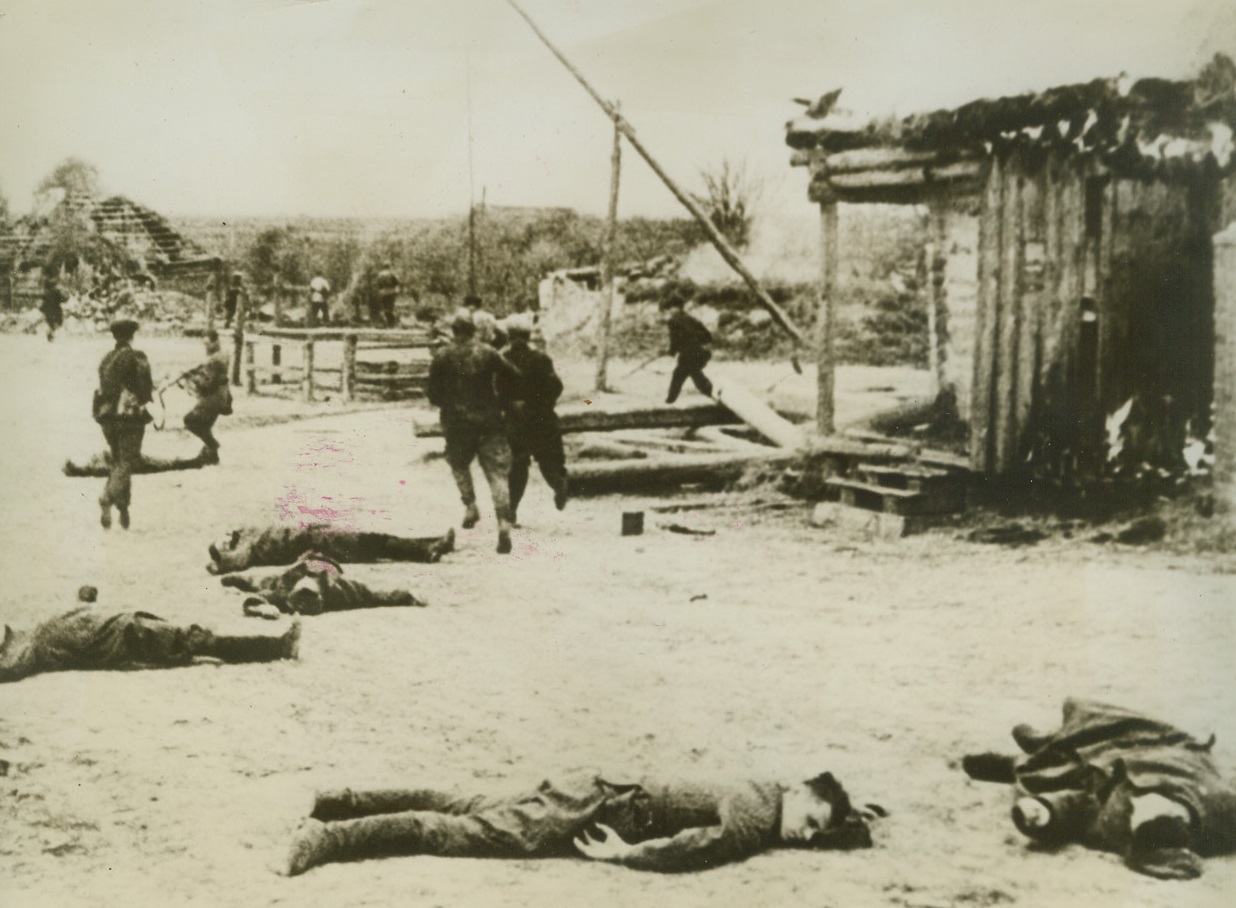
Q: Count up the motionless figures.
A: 6